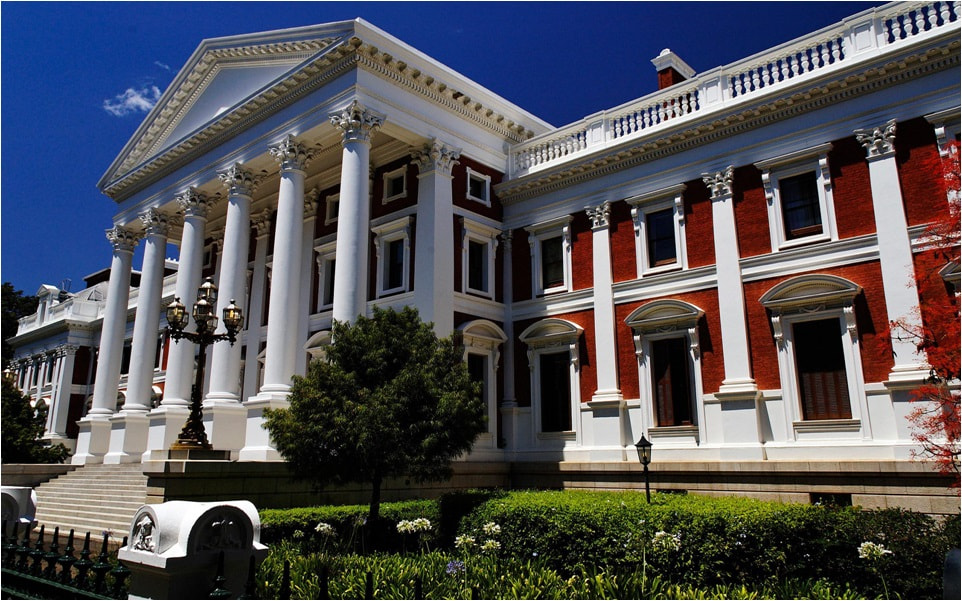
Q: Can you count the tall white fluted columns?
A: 6